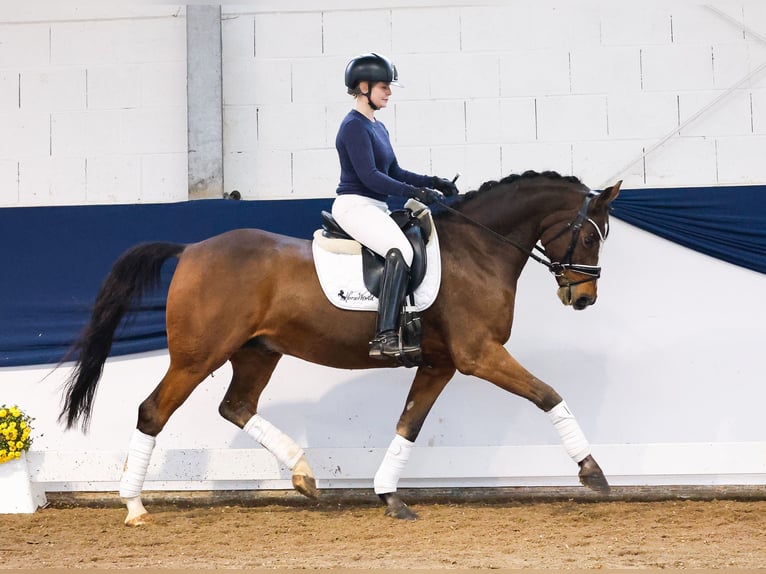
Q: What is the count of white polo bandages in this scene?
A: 4